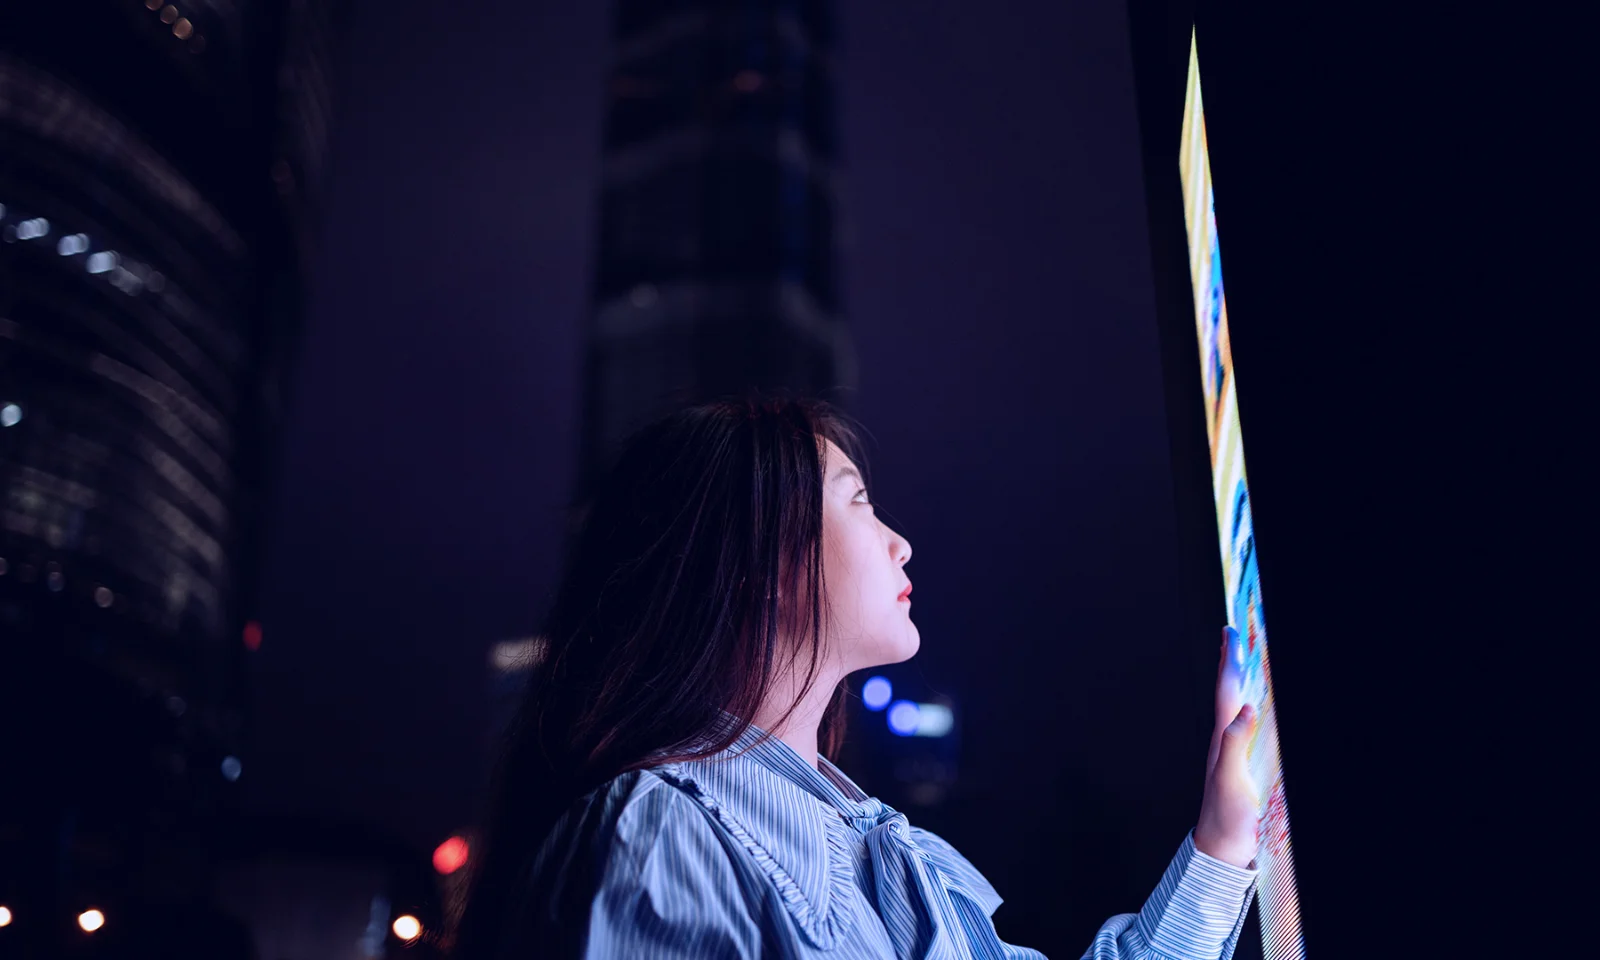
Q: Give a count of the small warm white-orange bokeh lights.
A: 3